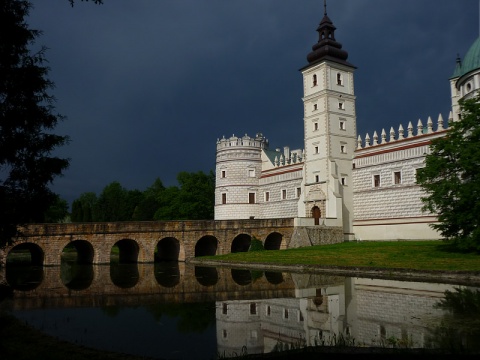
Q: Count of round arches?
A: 7